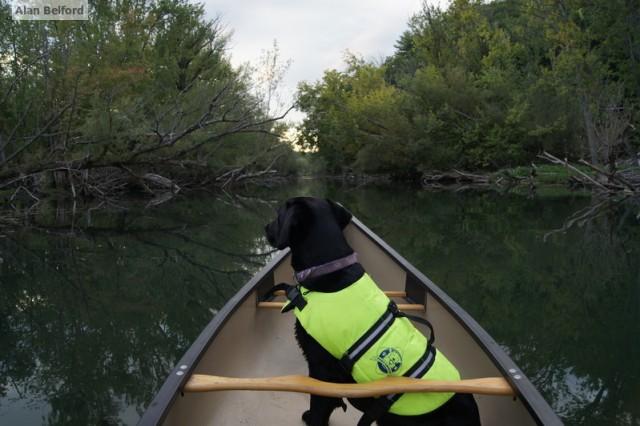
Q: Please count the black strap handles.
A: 1